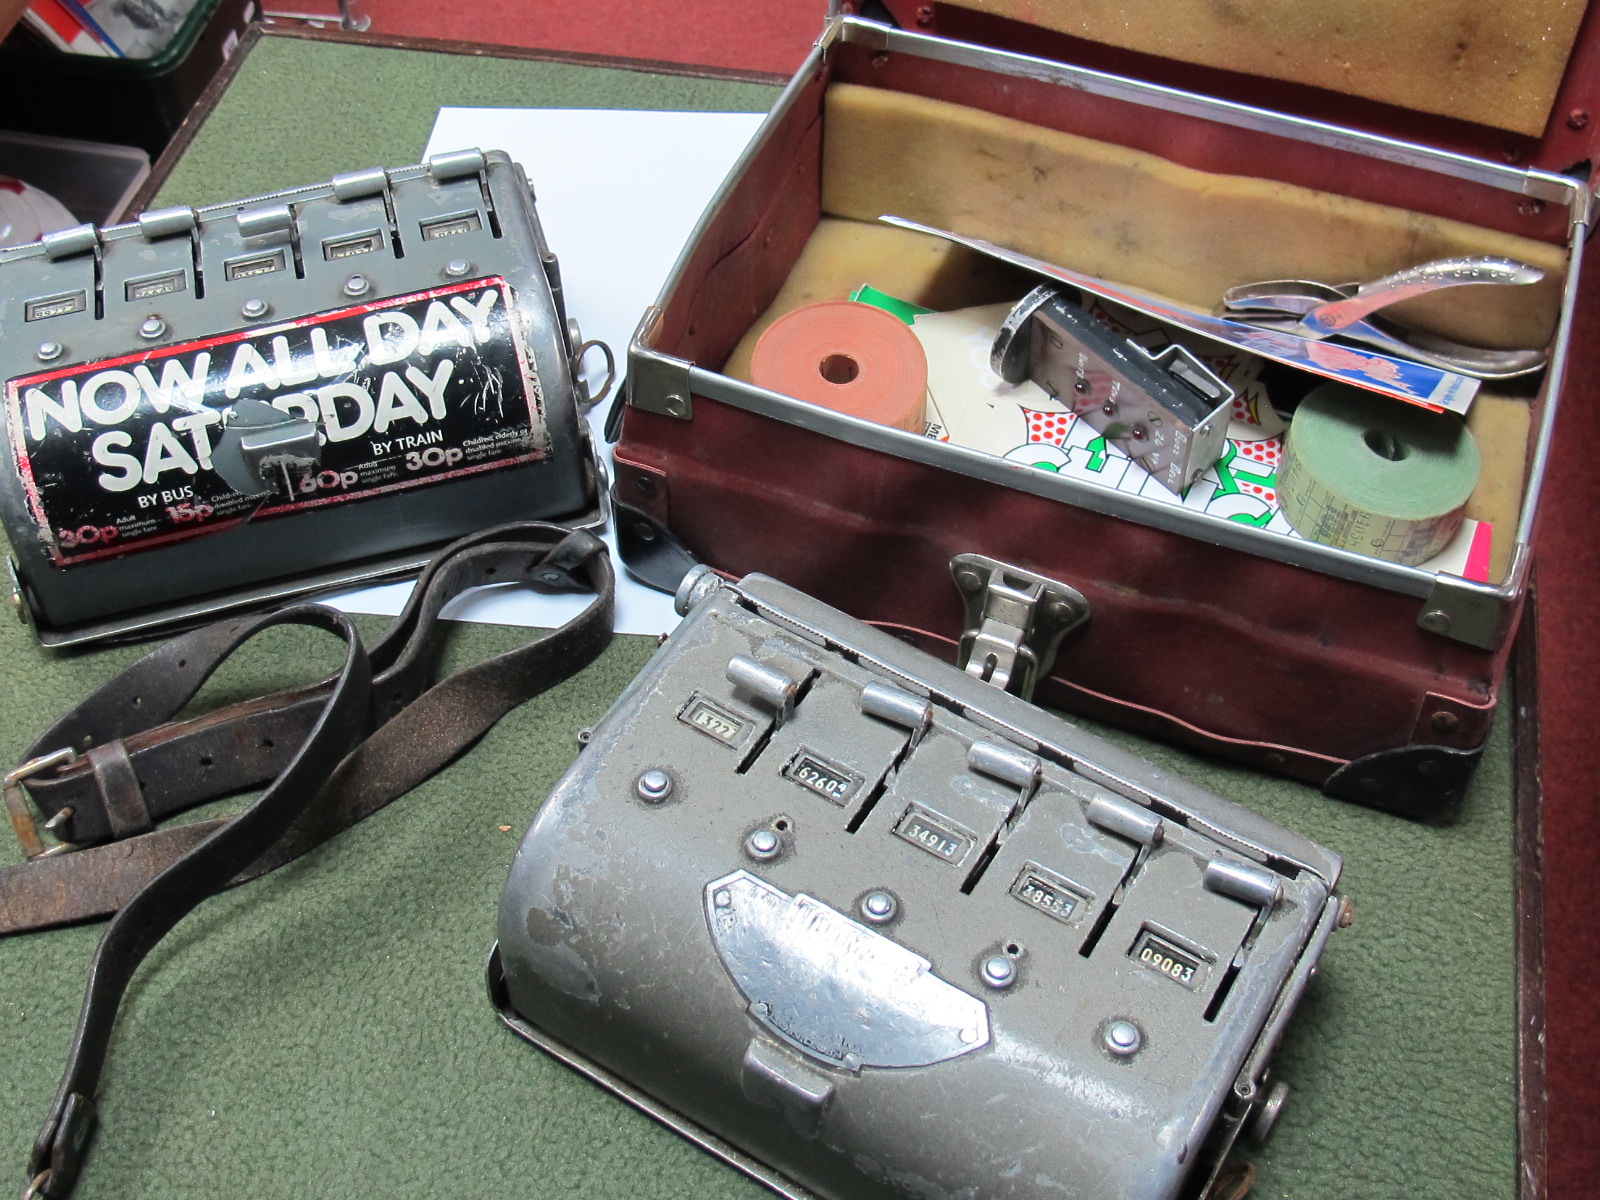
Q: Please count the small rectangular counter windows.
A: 10